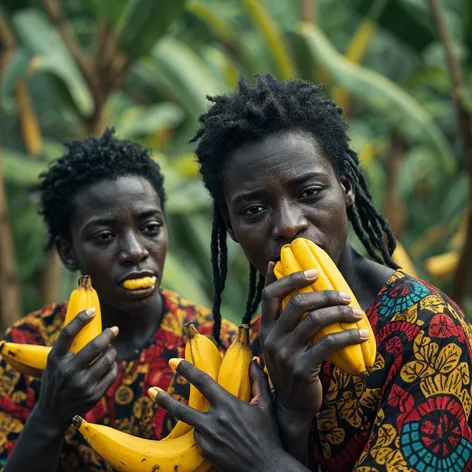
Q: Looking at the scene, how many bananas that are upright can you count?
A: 3